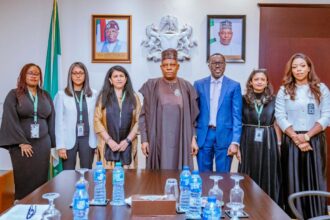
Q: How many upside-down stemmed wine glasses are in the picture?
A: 5